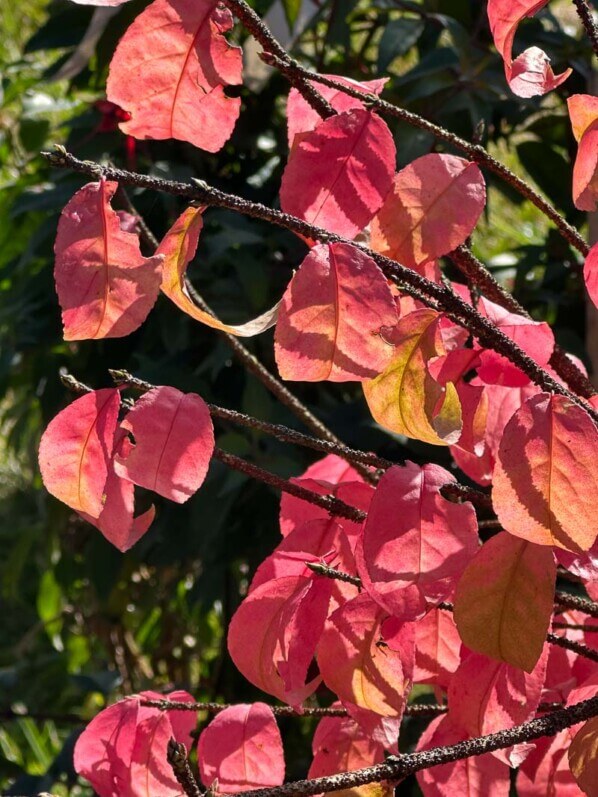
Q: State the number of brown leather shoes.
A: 0